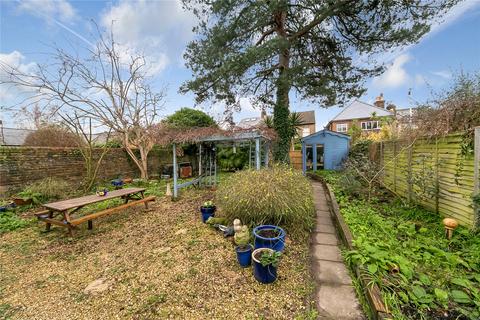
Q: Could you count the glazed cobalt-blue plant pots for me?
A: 4